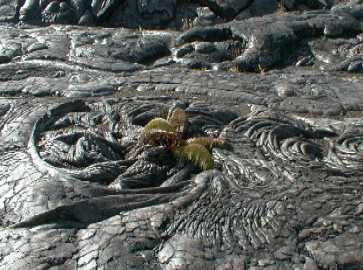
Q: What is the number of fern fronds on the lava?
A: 4